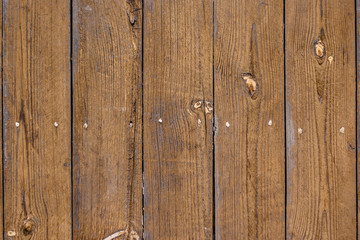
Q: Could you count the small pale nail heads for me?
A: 10